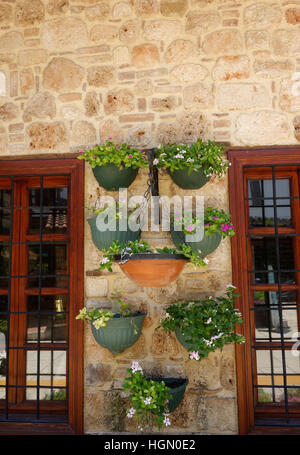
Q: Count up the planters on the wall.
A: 8